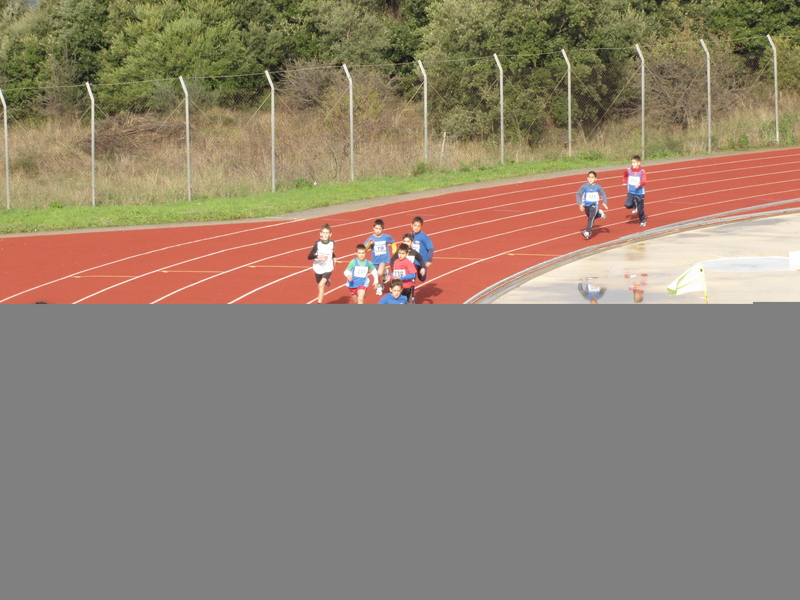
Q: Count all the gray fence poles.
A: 11